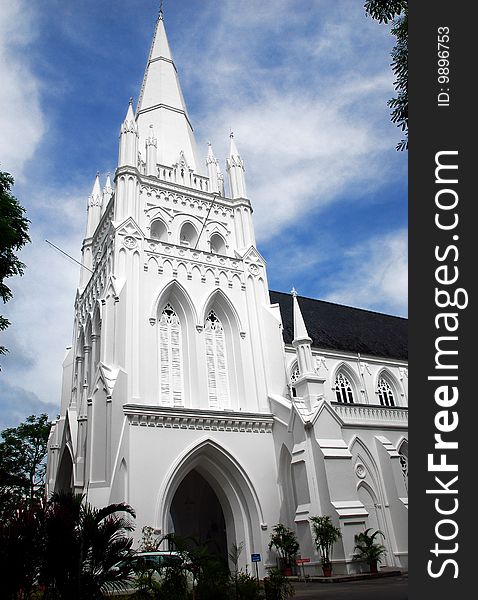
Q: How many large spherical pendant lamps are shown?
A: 0